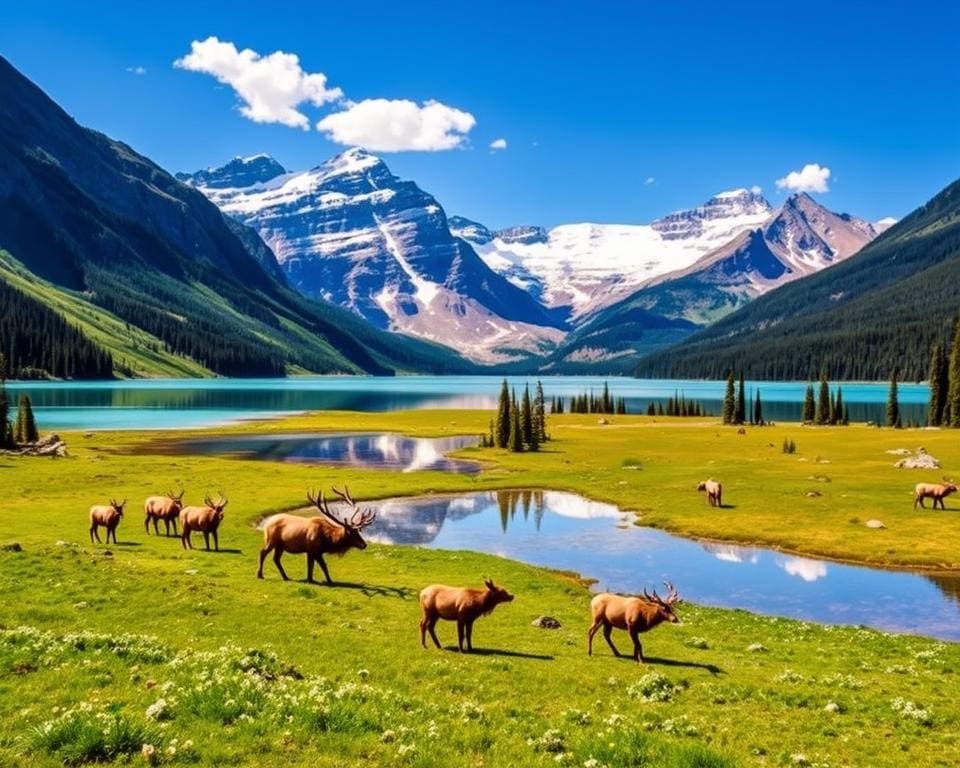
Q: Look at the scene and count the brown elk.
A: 8